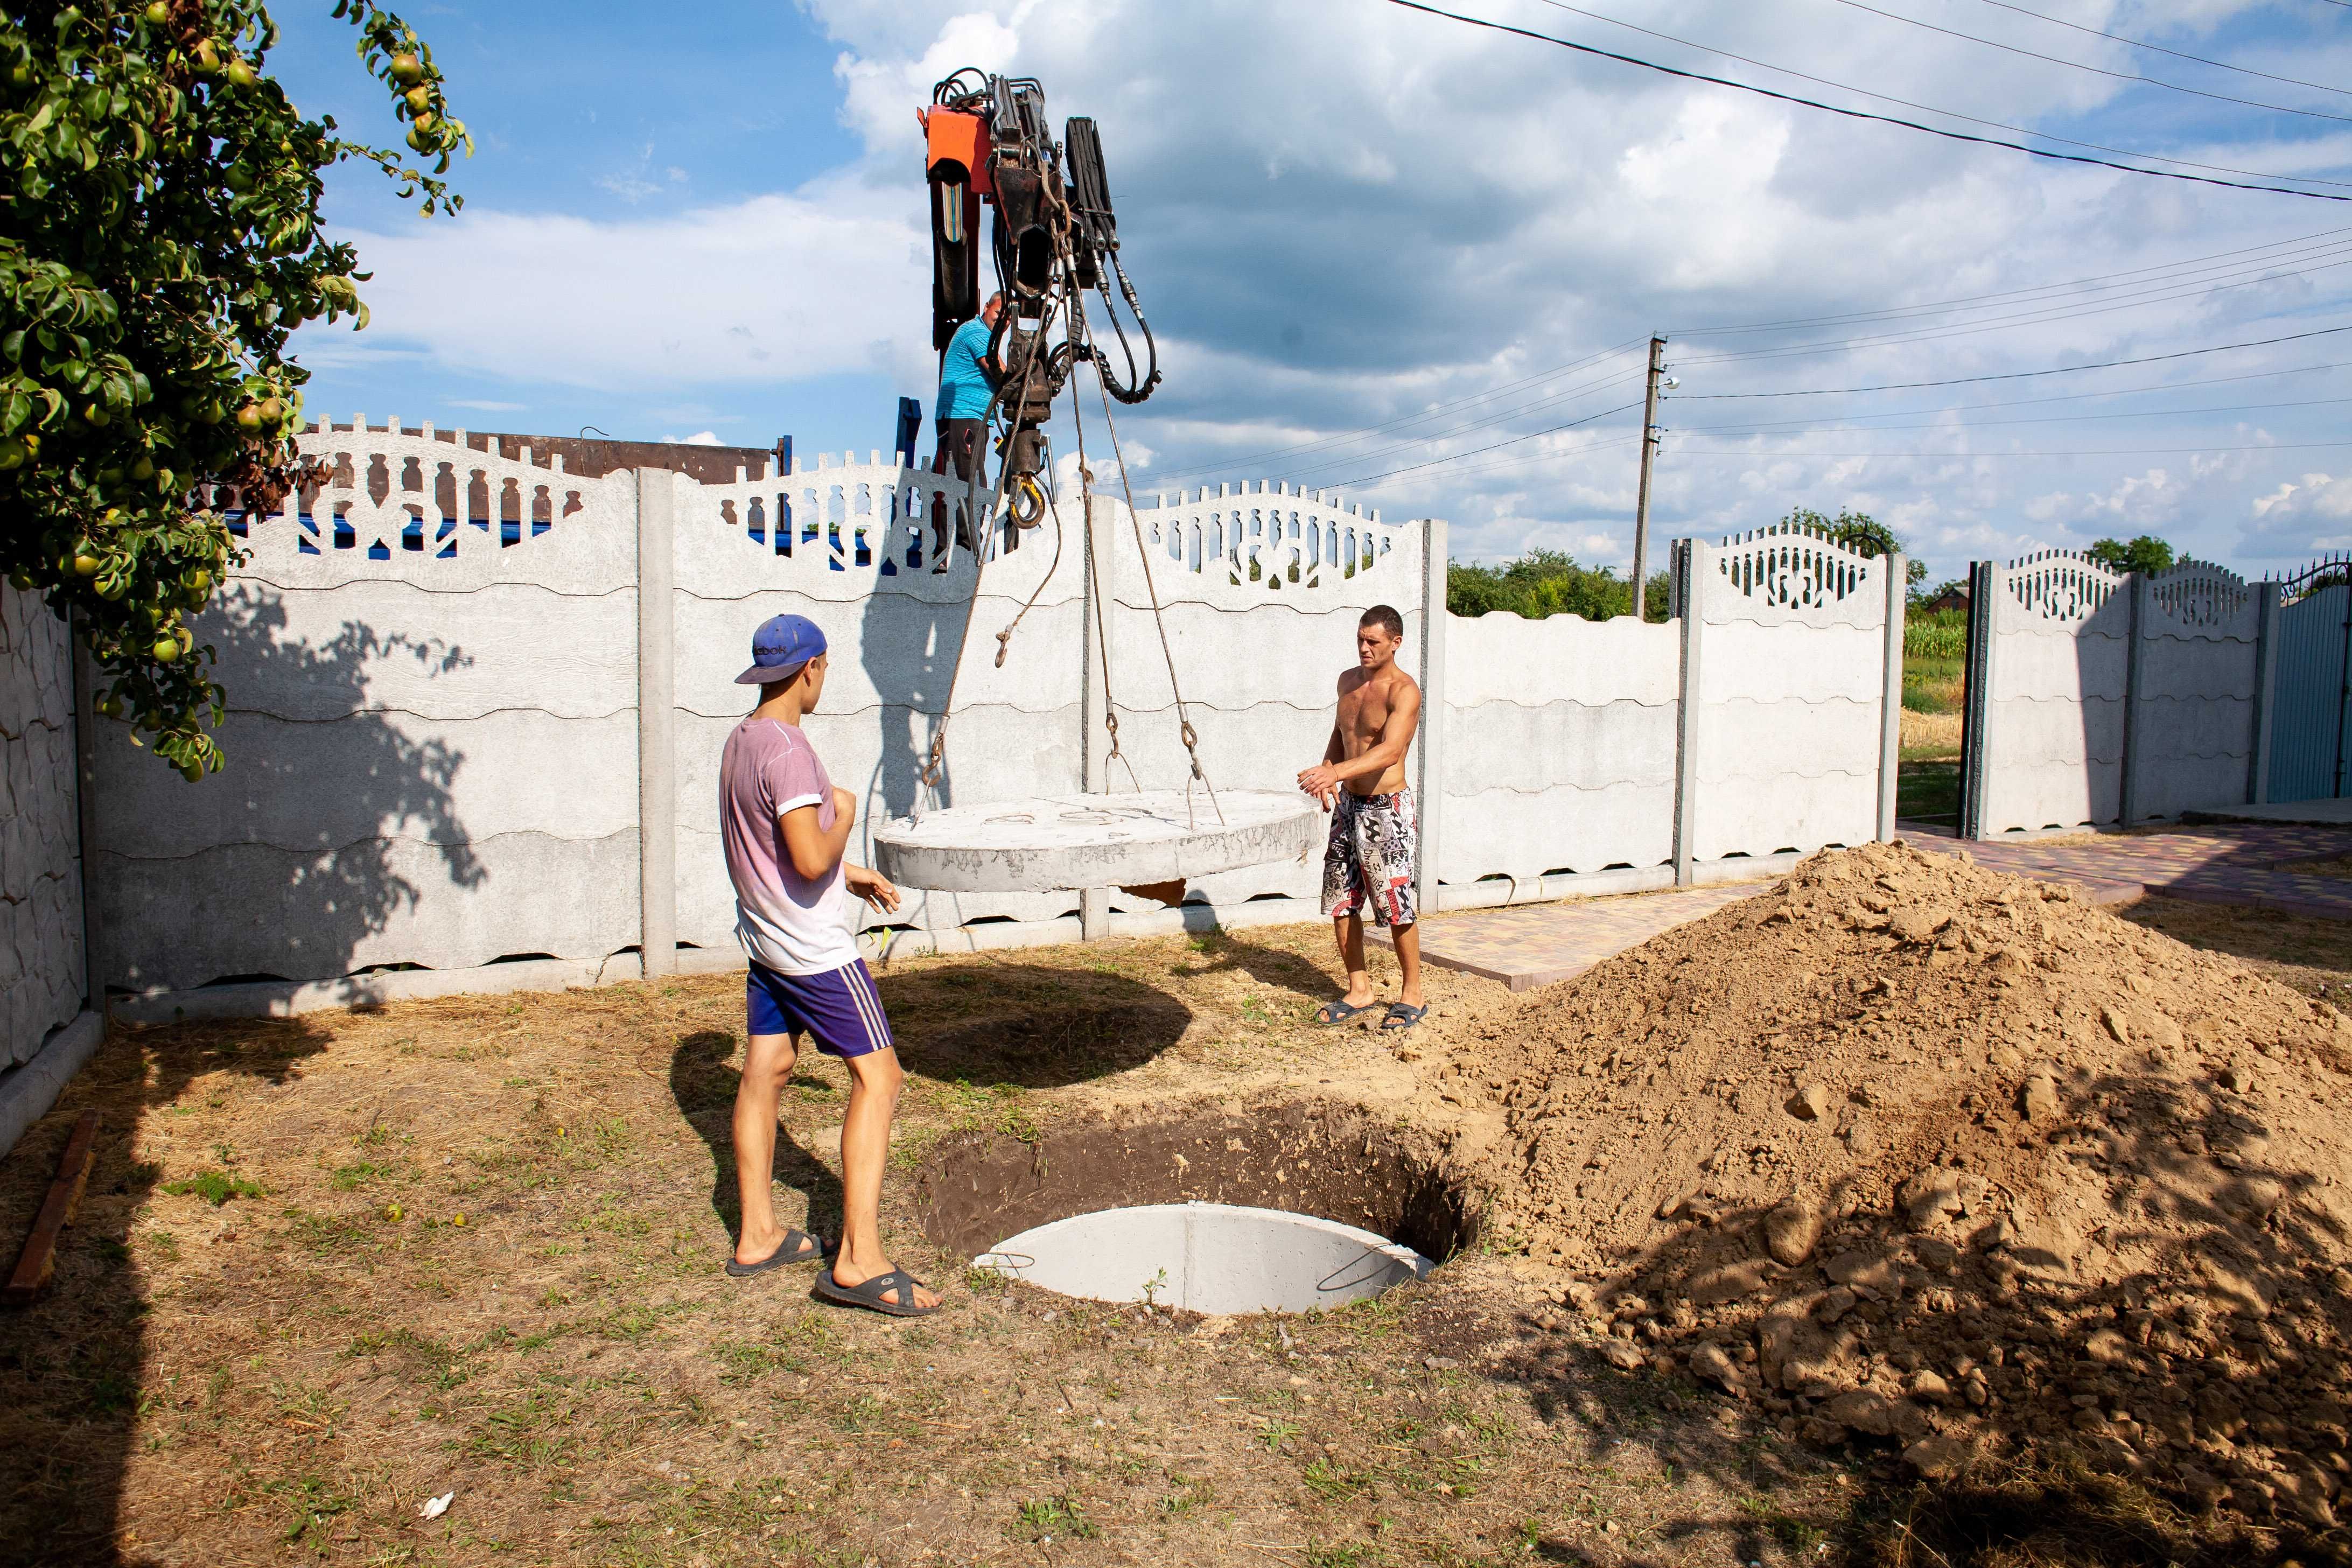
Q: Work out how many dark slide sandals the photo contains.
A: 4